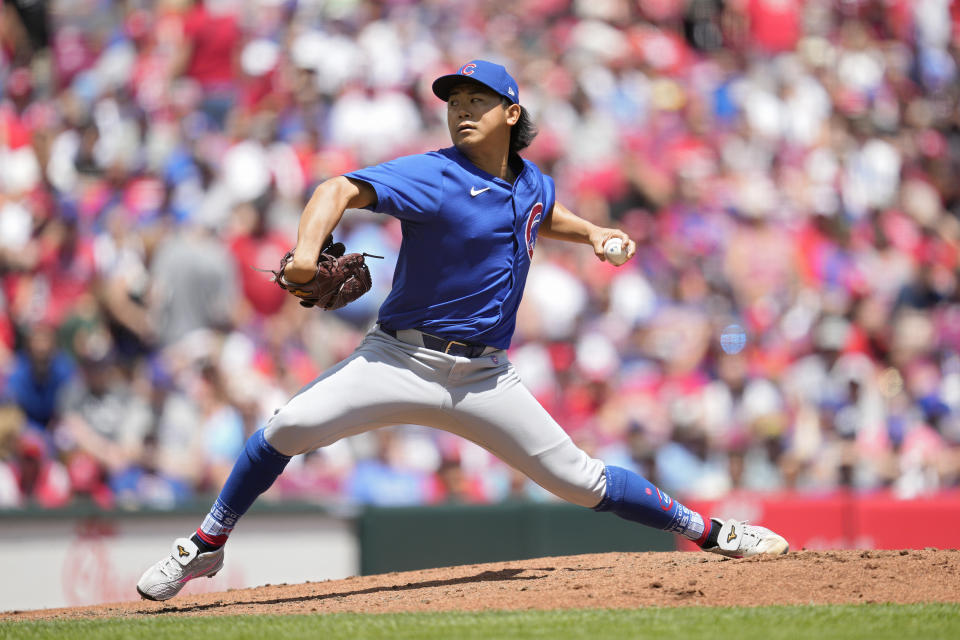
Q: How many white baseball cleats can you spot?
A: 2